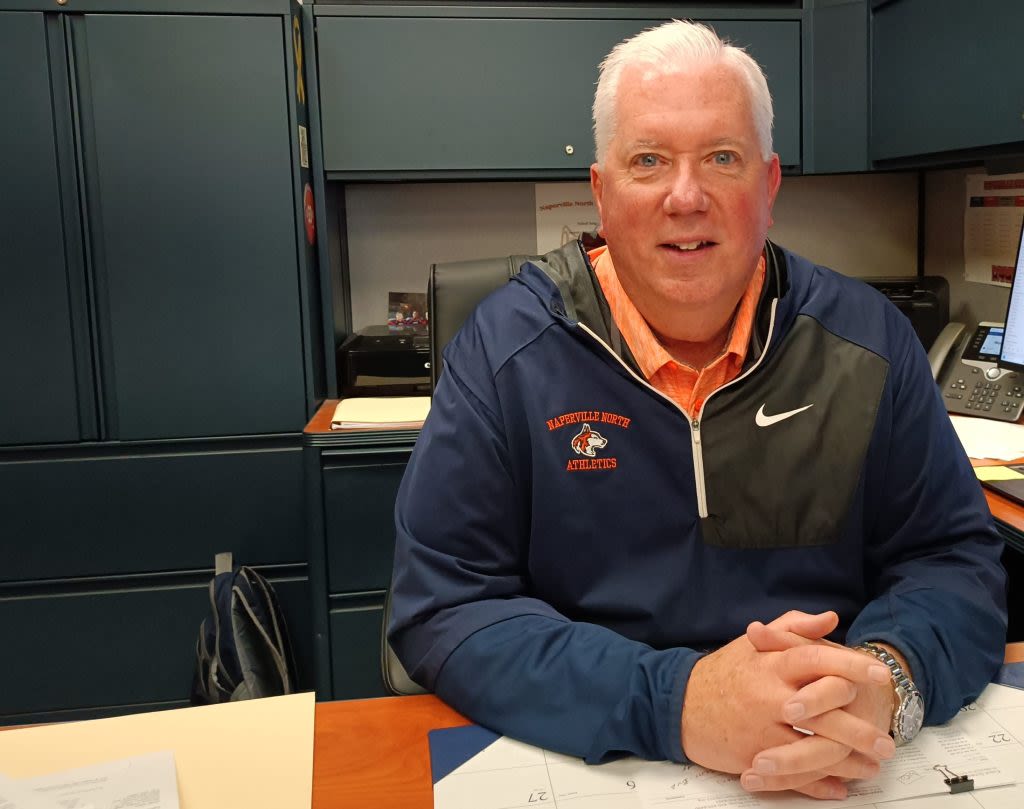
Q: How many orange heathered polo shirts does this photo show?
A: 1